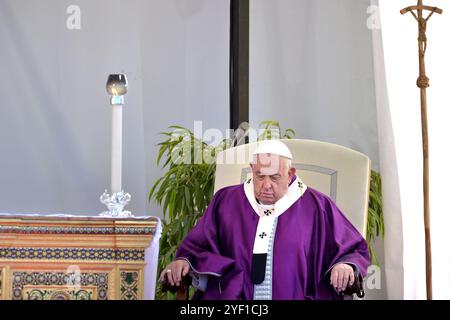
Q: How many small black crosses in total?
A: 4